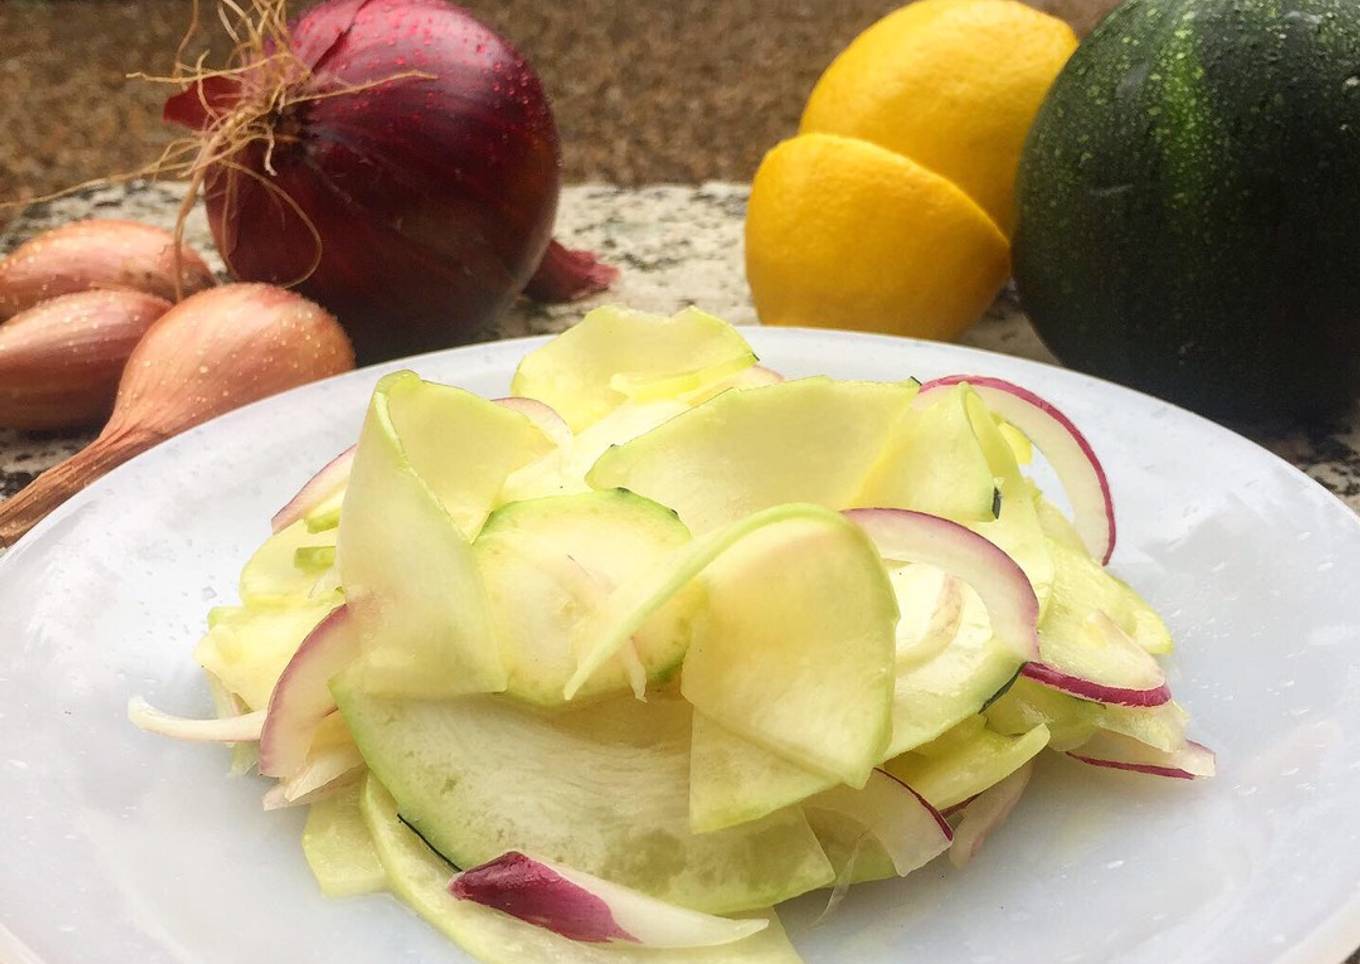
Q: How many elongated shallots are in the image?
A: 3